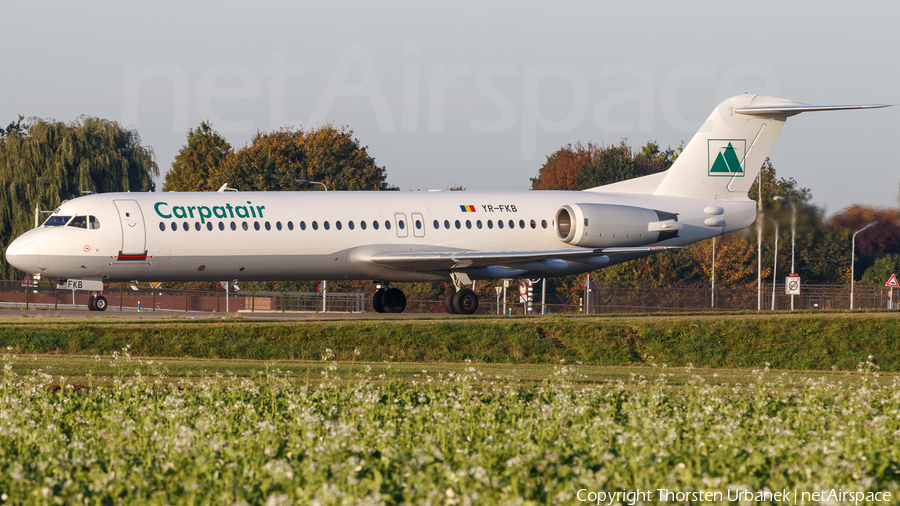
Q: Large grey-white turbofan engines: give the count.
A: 1